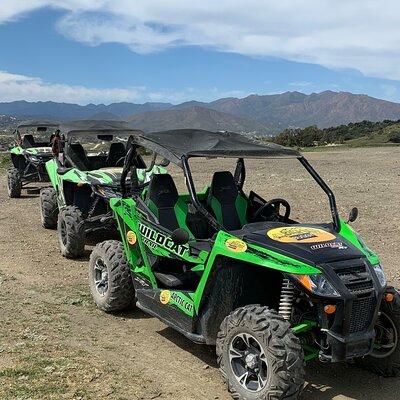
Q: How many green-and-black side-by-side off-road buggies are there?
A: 3